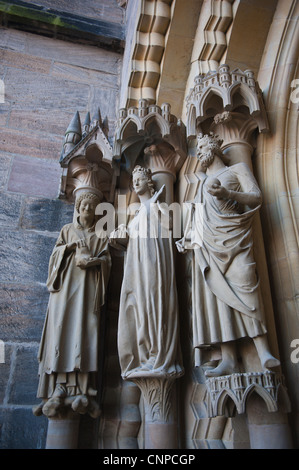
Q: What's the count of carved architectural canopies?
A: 3